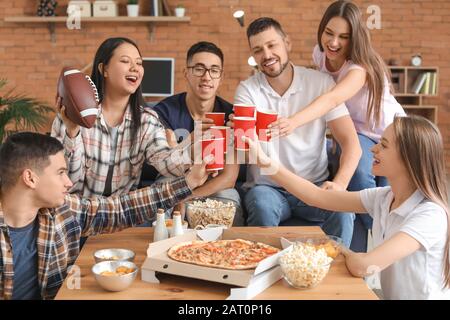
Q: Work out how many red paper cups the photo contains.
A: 6